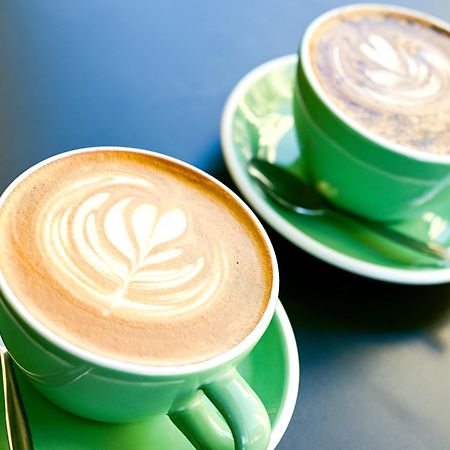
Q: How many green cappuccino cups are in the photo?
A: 2